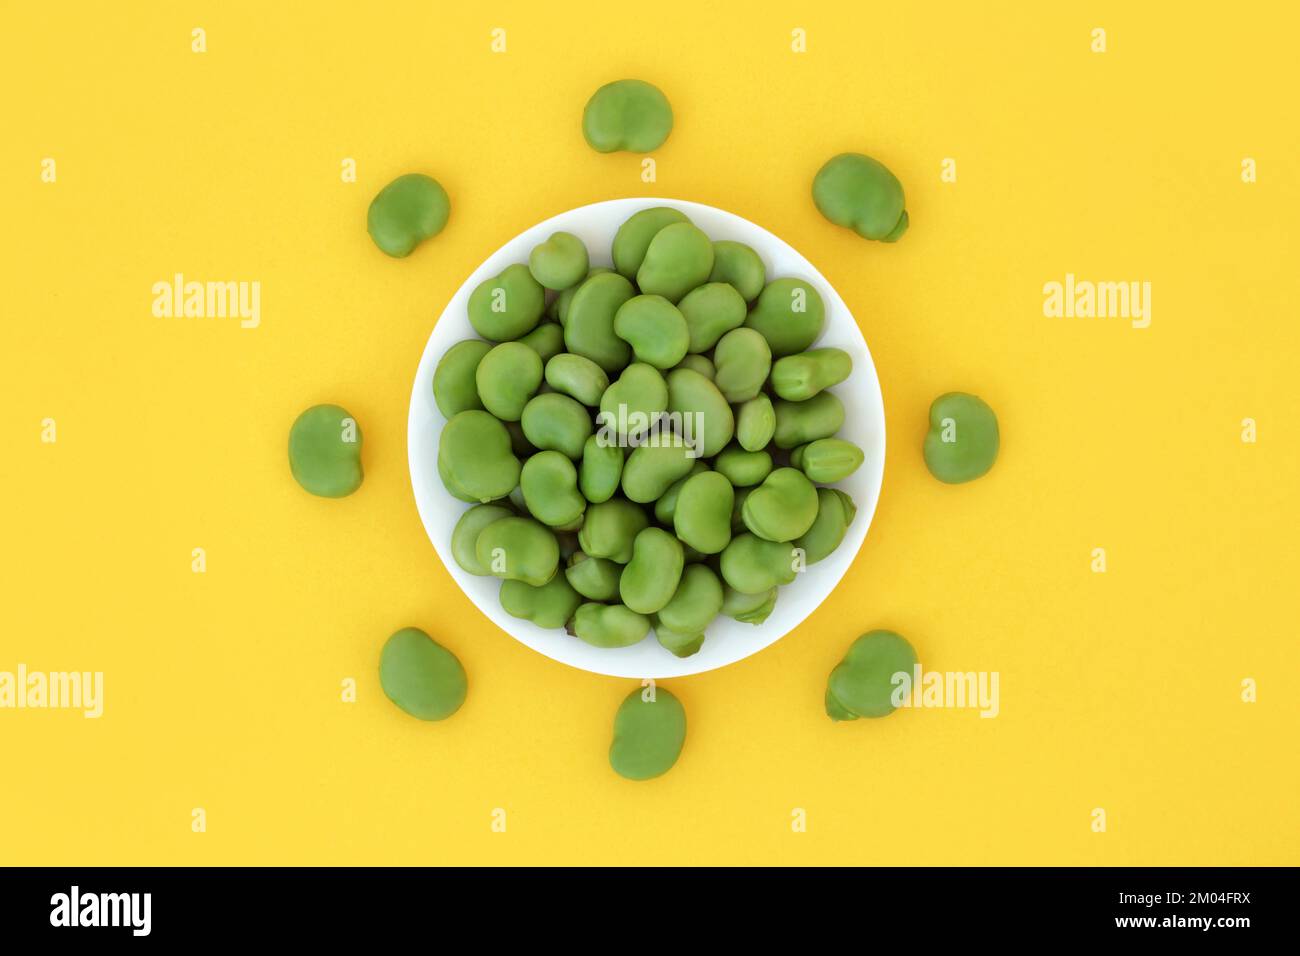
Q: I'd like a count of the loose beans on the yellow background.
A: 8